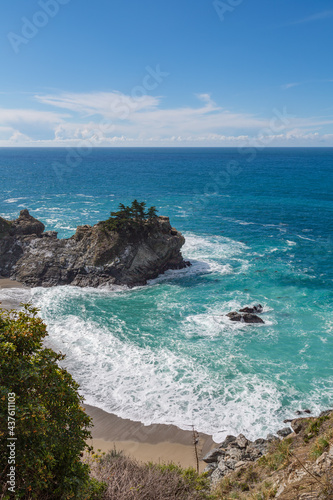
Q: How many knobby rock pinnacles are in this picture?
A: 1